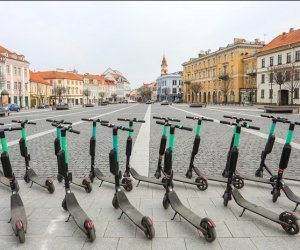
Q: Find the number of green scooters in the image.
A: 14